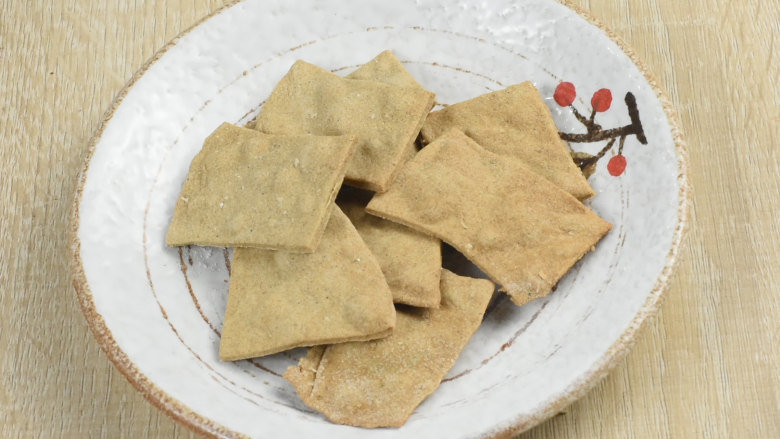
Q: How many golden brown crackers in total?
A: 8